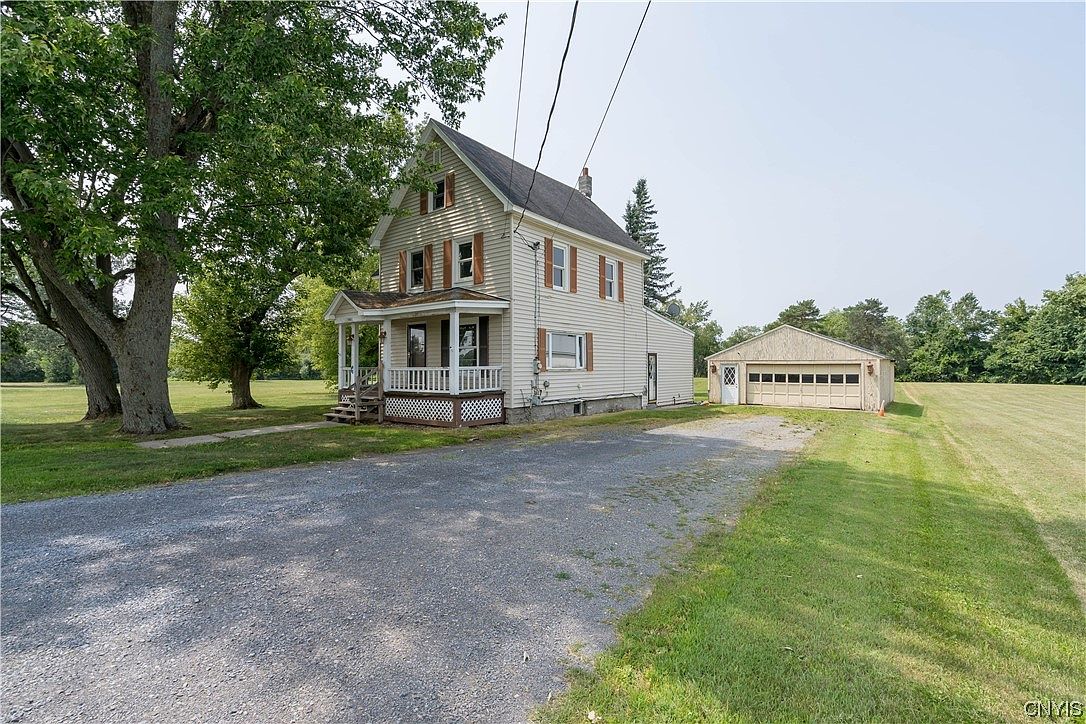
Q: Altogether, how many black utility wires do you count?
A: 3